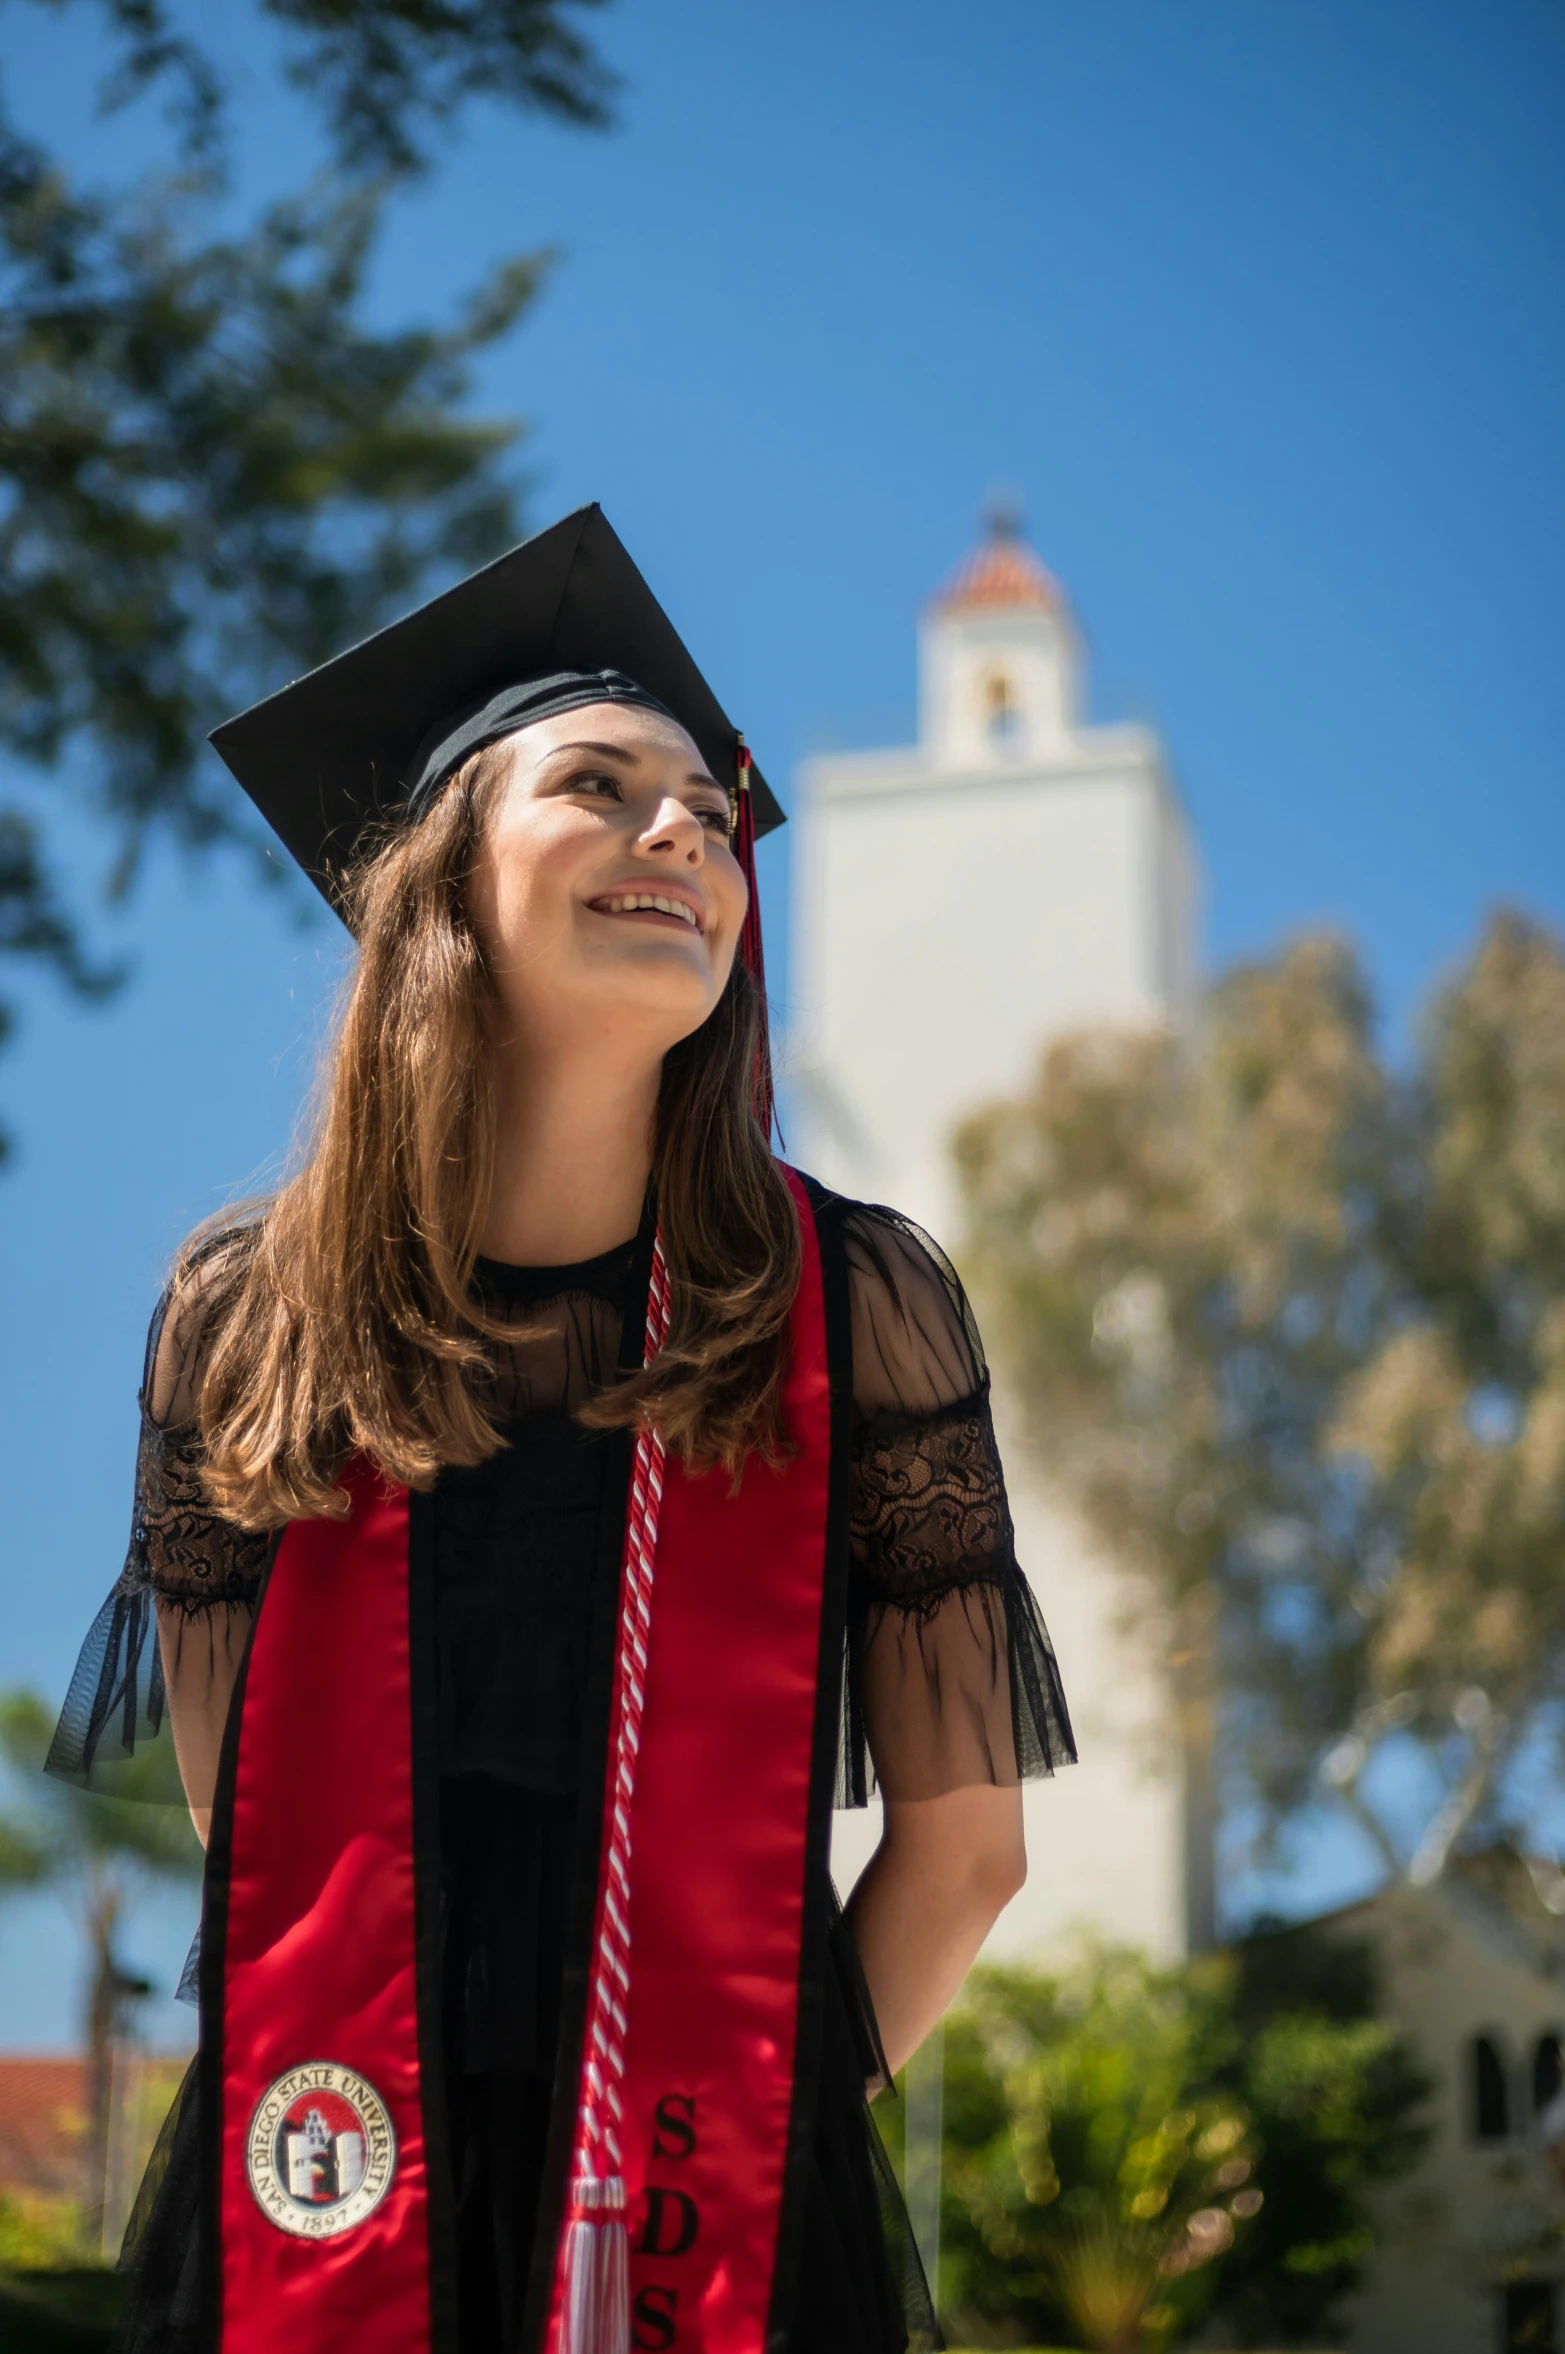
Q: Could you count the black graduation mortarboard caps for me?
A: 1